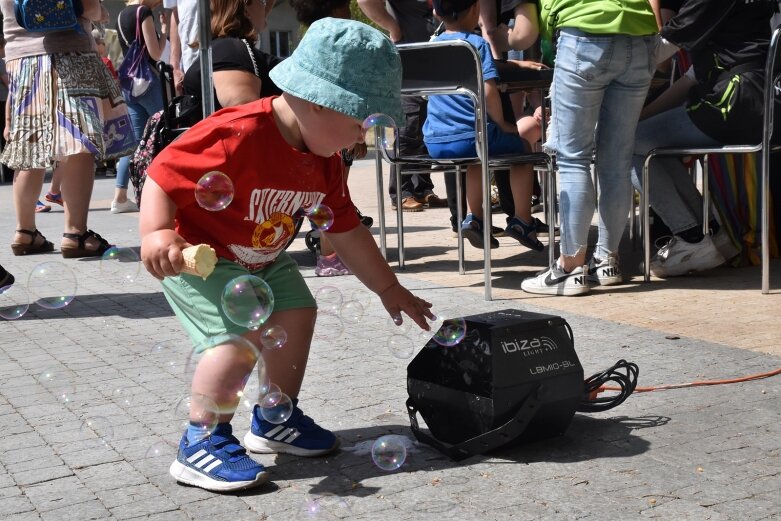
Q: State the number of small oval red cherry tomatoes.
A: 0